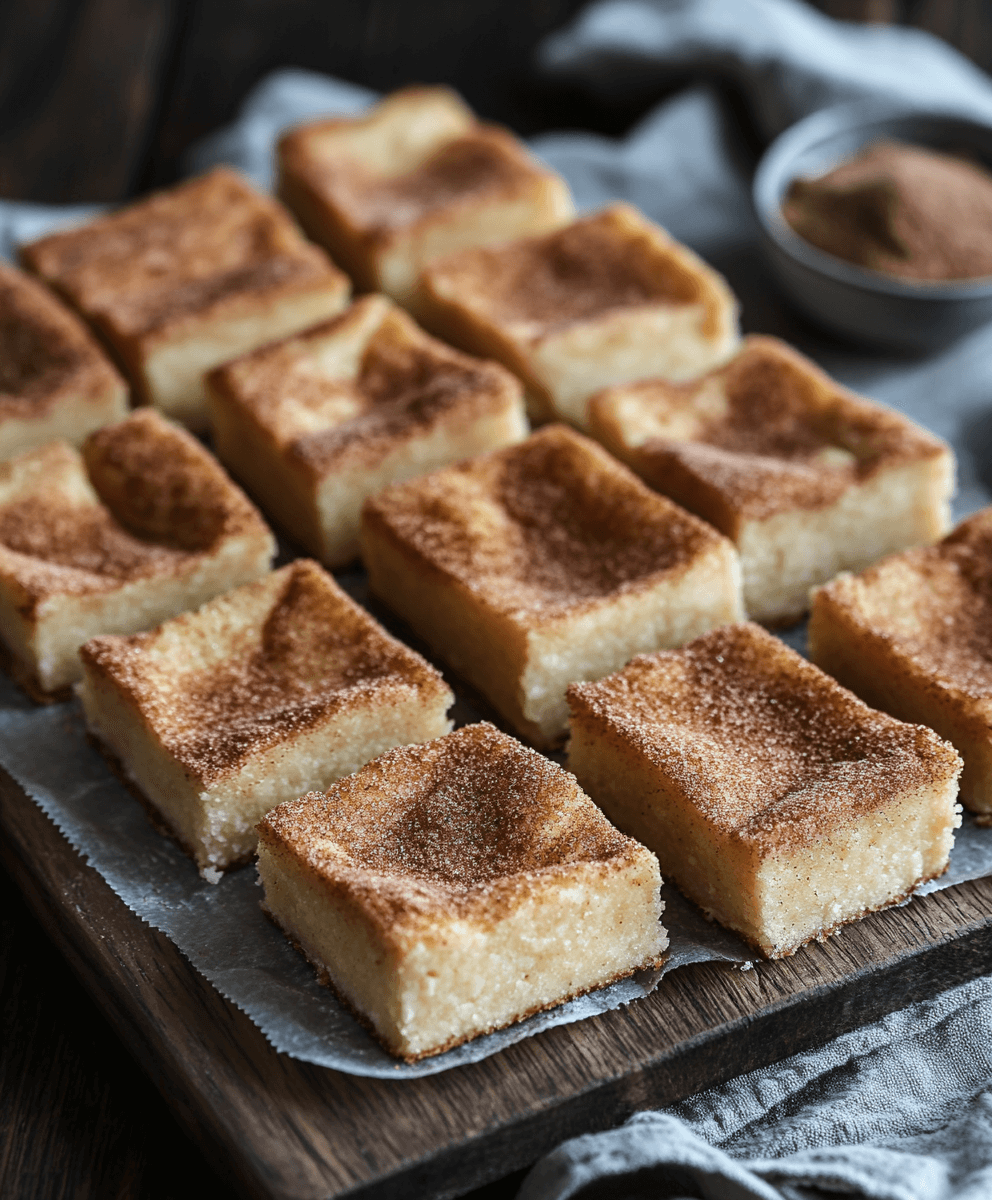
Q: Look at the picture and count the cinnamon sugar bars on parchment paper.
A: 12